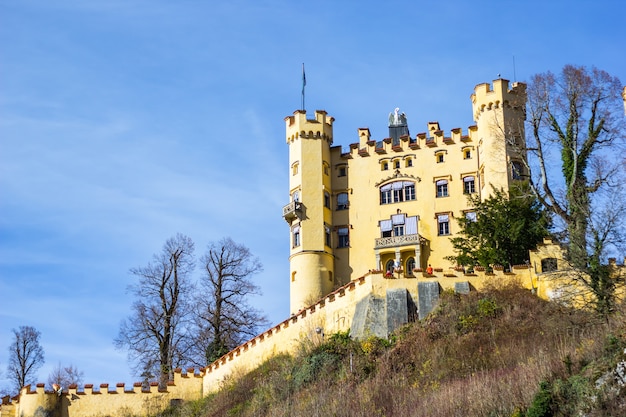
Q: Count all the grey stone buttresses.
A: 4